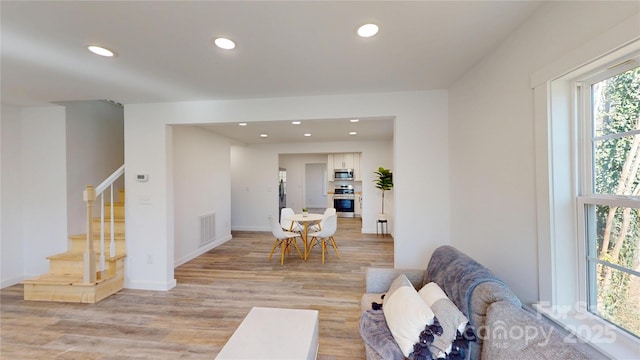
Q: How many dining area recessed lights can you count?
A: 6